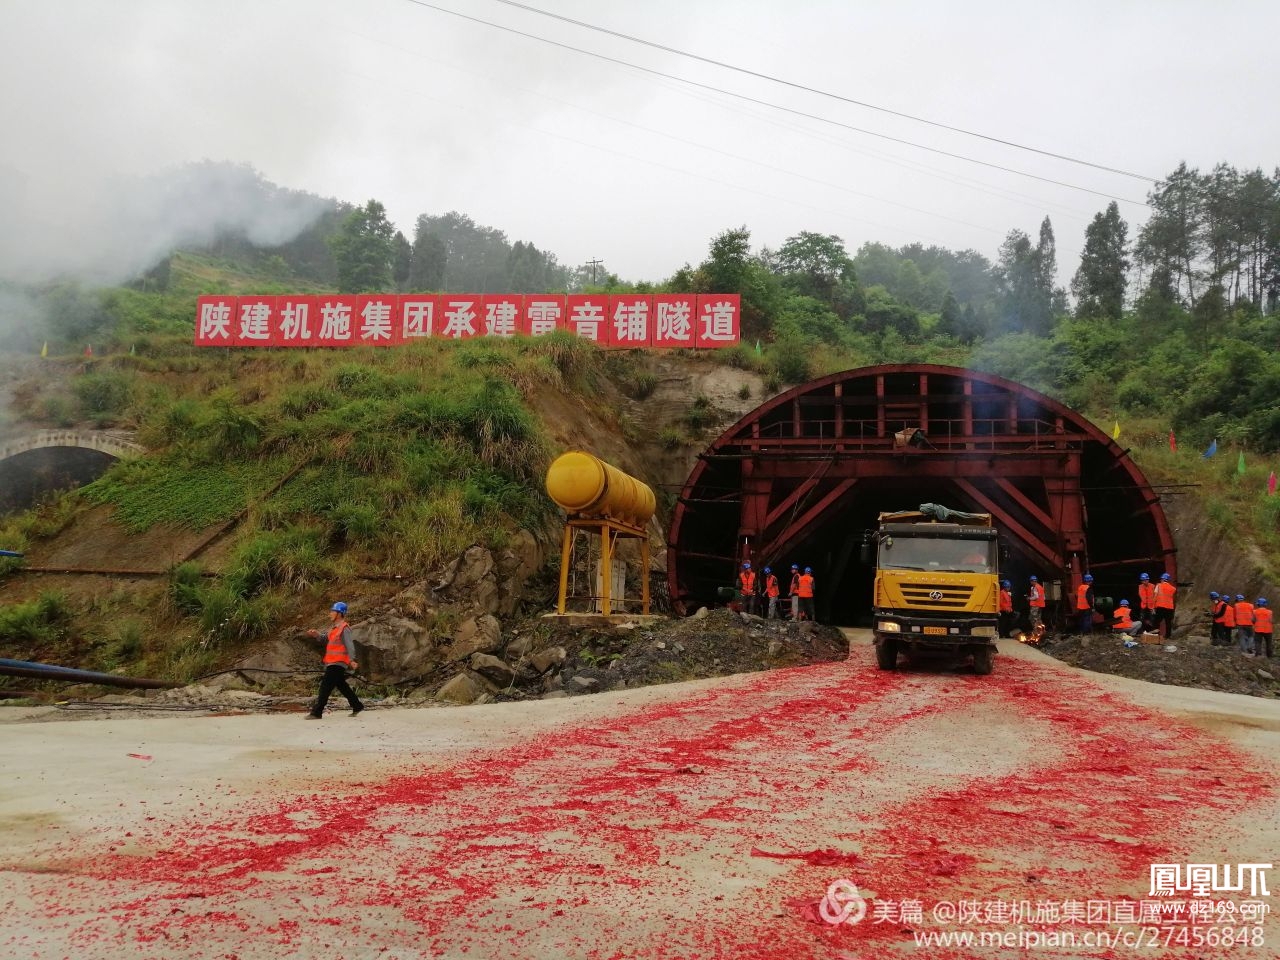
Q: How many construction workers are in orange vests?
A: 15